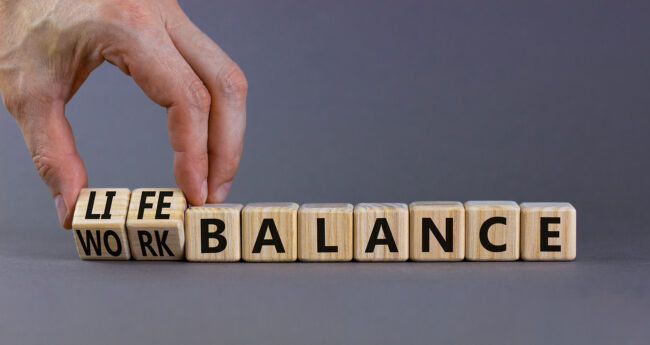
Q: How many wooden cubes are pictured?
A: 9